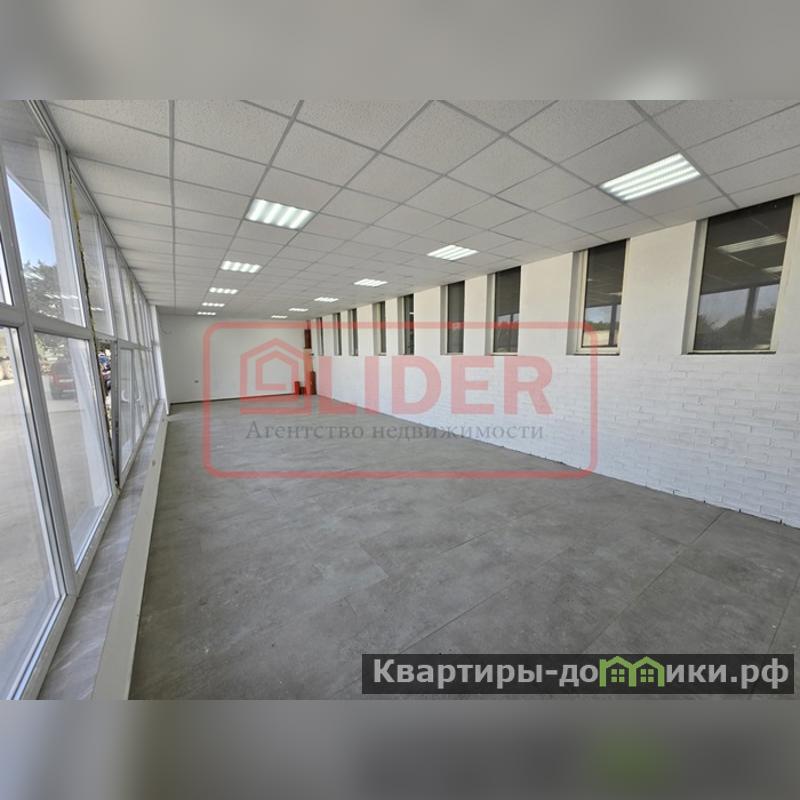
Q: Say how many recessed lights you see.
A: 11